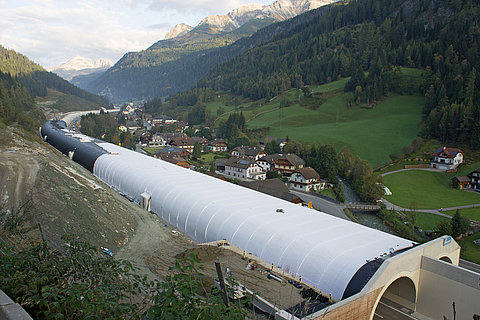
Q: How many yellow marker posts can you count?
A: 4